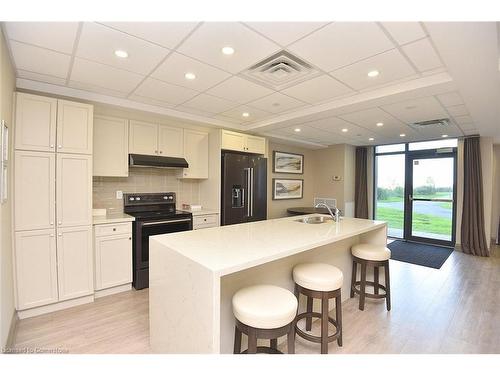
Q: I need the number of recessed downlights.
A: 11